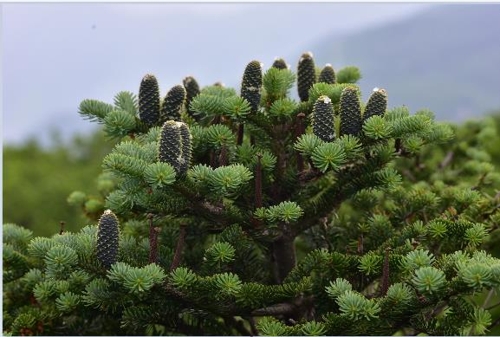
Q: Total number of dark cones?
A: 13